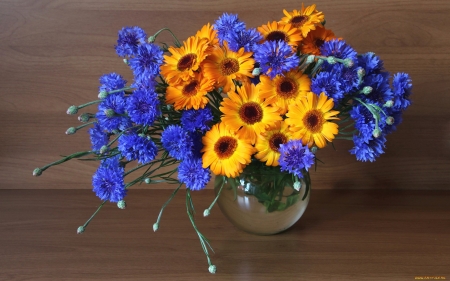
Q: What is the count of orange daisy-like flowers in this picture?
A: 12